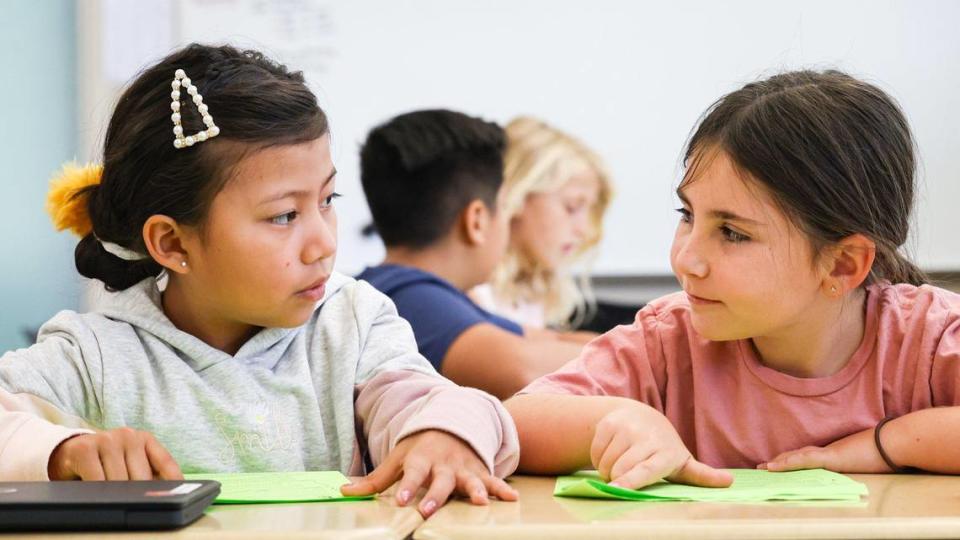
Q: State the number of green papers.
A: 2